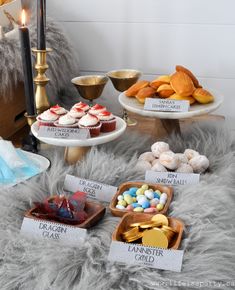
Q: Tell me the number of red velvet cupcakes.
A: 8